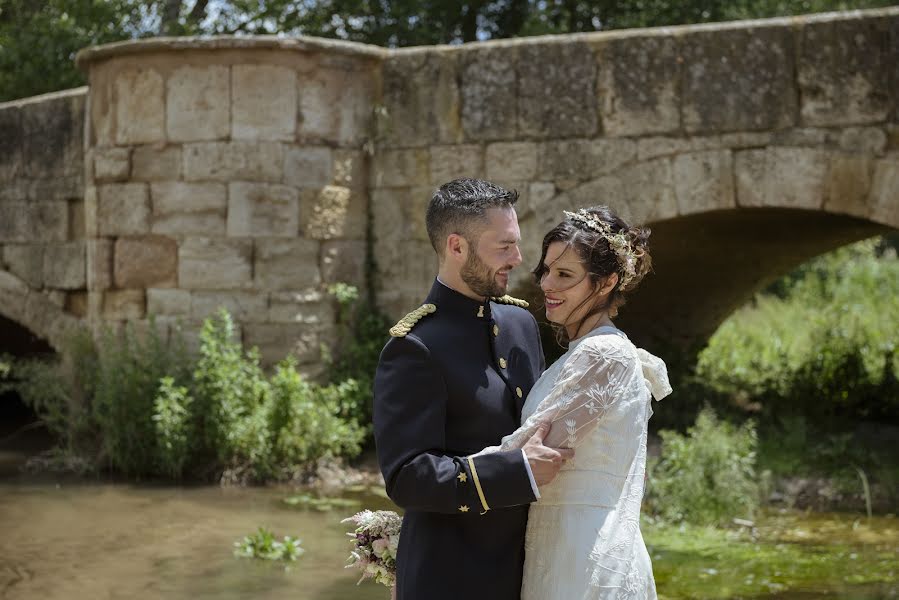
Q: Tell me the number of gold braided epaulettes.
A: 2